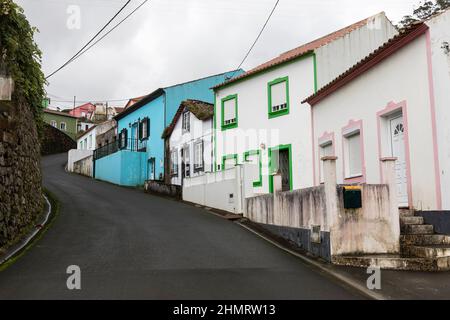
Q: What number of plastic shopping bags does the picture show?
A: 0